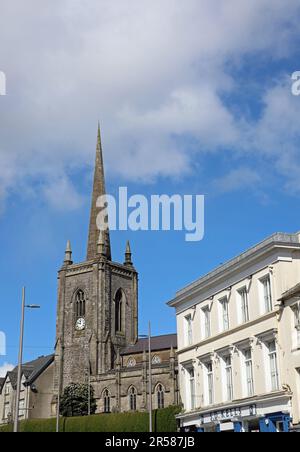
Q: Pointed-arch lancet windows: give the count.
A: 5